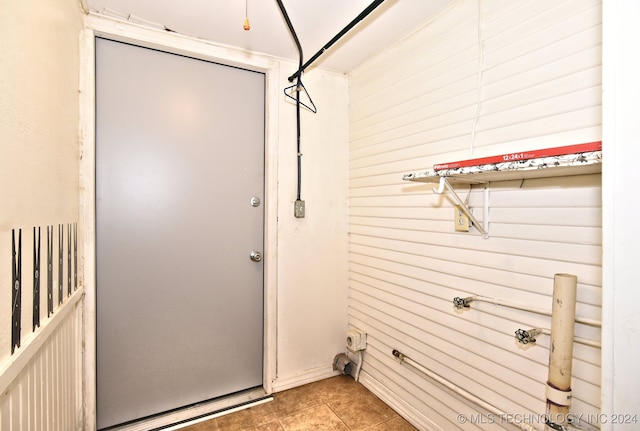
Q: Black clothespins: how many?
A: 6